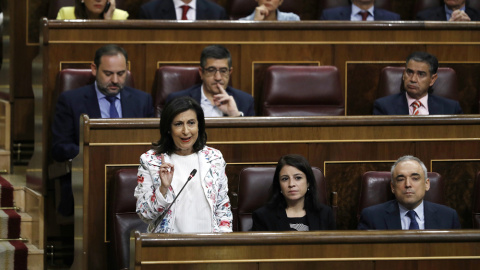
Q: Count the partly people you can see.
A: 5